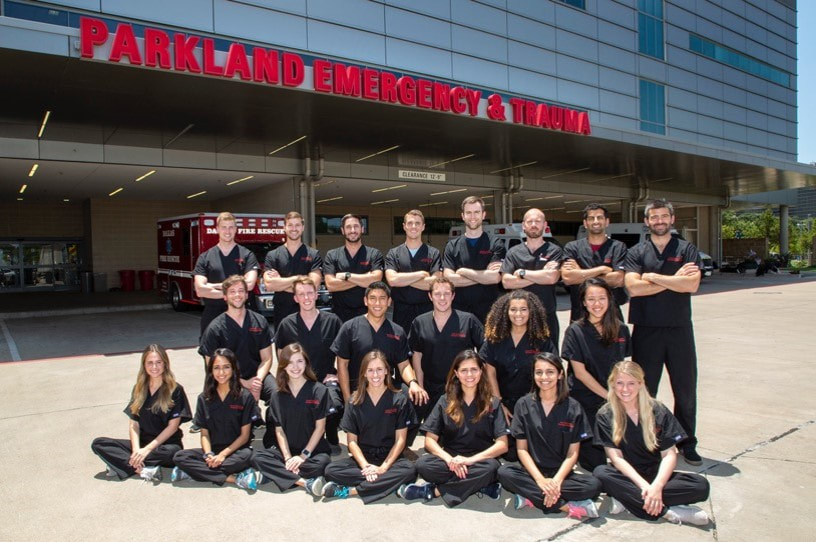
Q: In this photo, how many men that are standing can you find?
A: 8